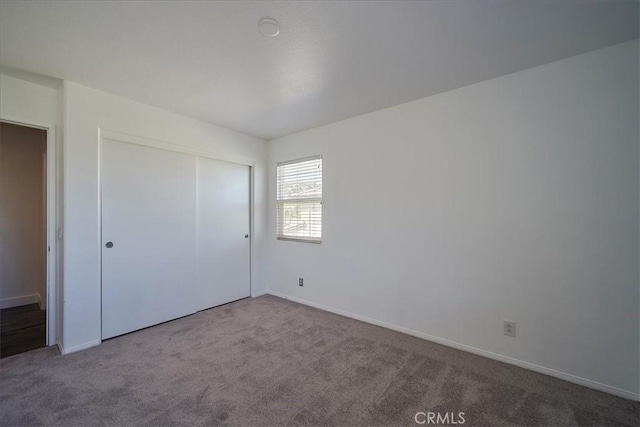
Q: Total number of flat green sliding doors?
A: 0